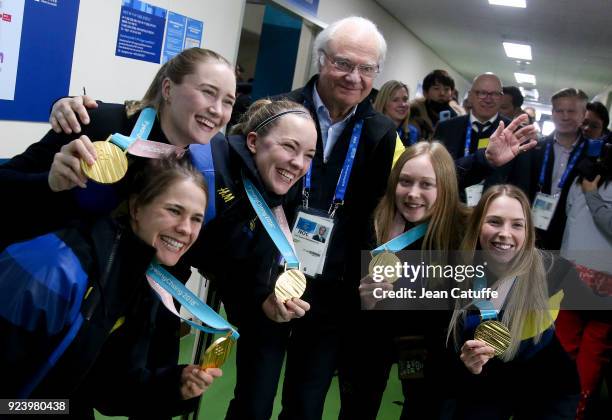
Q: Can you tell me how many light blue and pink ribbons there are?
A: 5